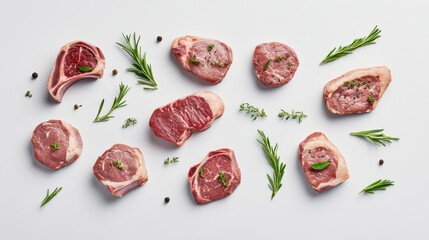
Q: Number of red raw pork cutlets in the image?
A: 9